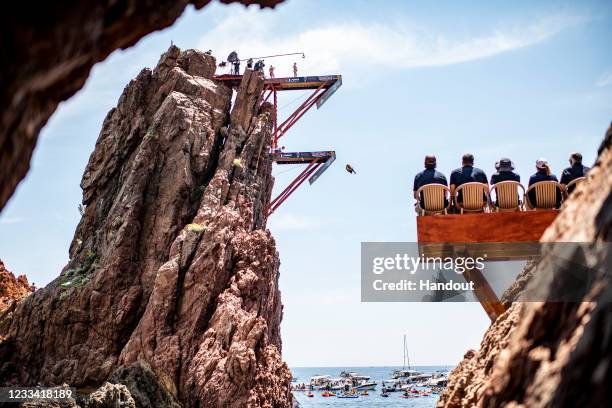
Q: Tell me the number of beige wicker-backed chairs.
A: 5